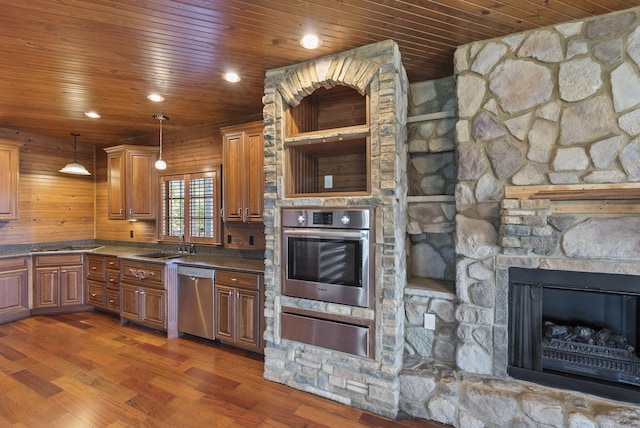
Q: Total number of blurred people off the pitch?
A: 0